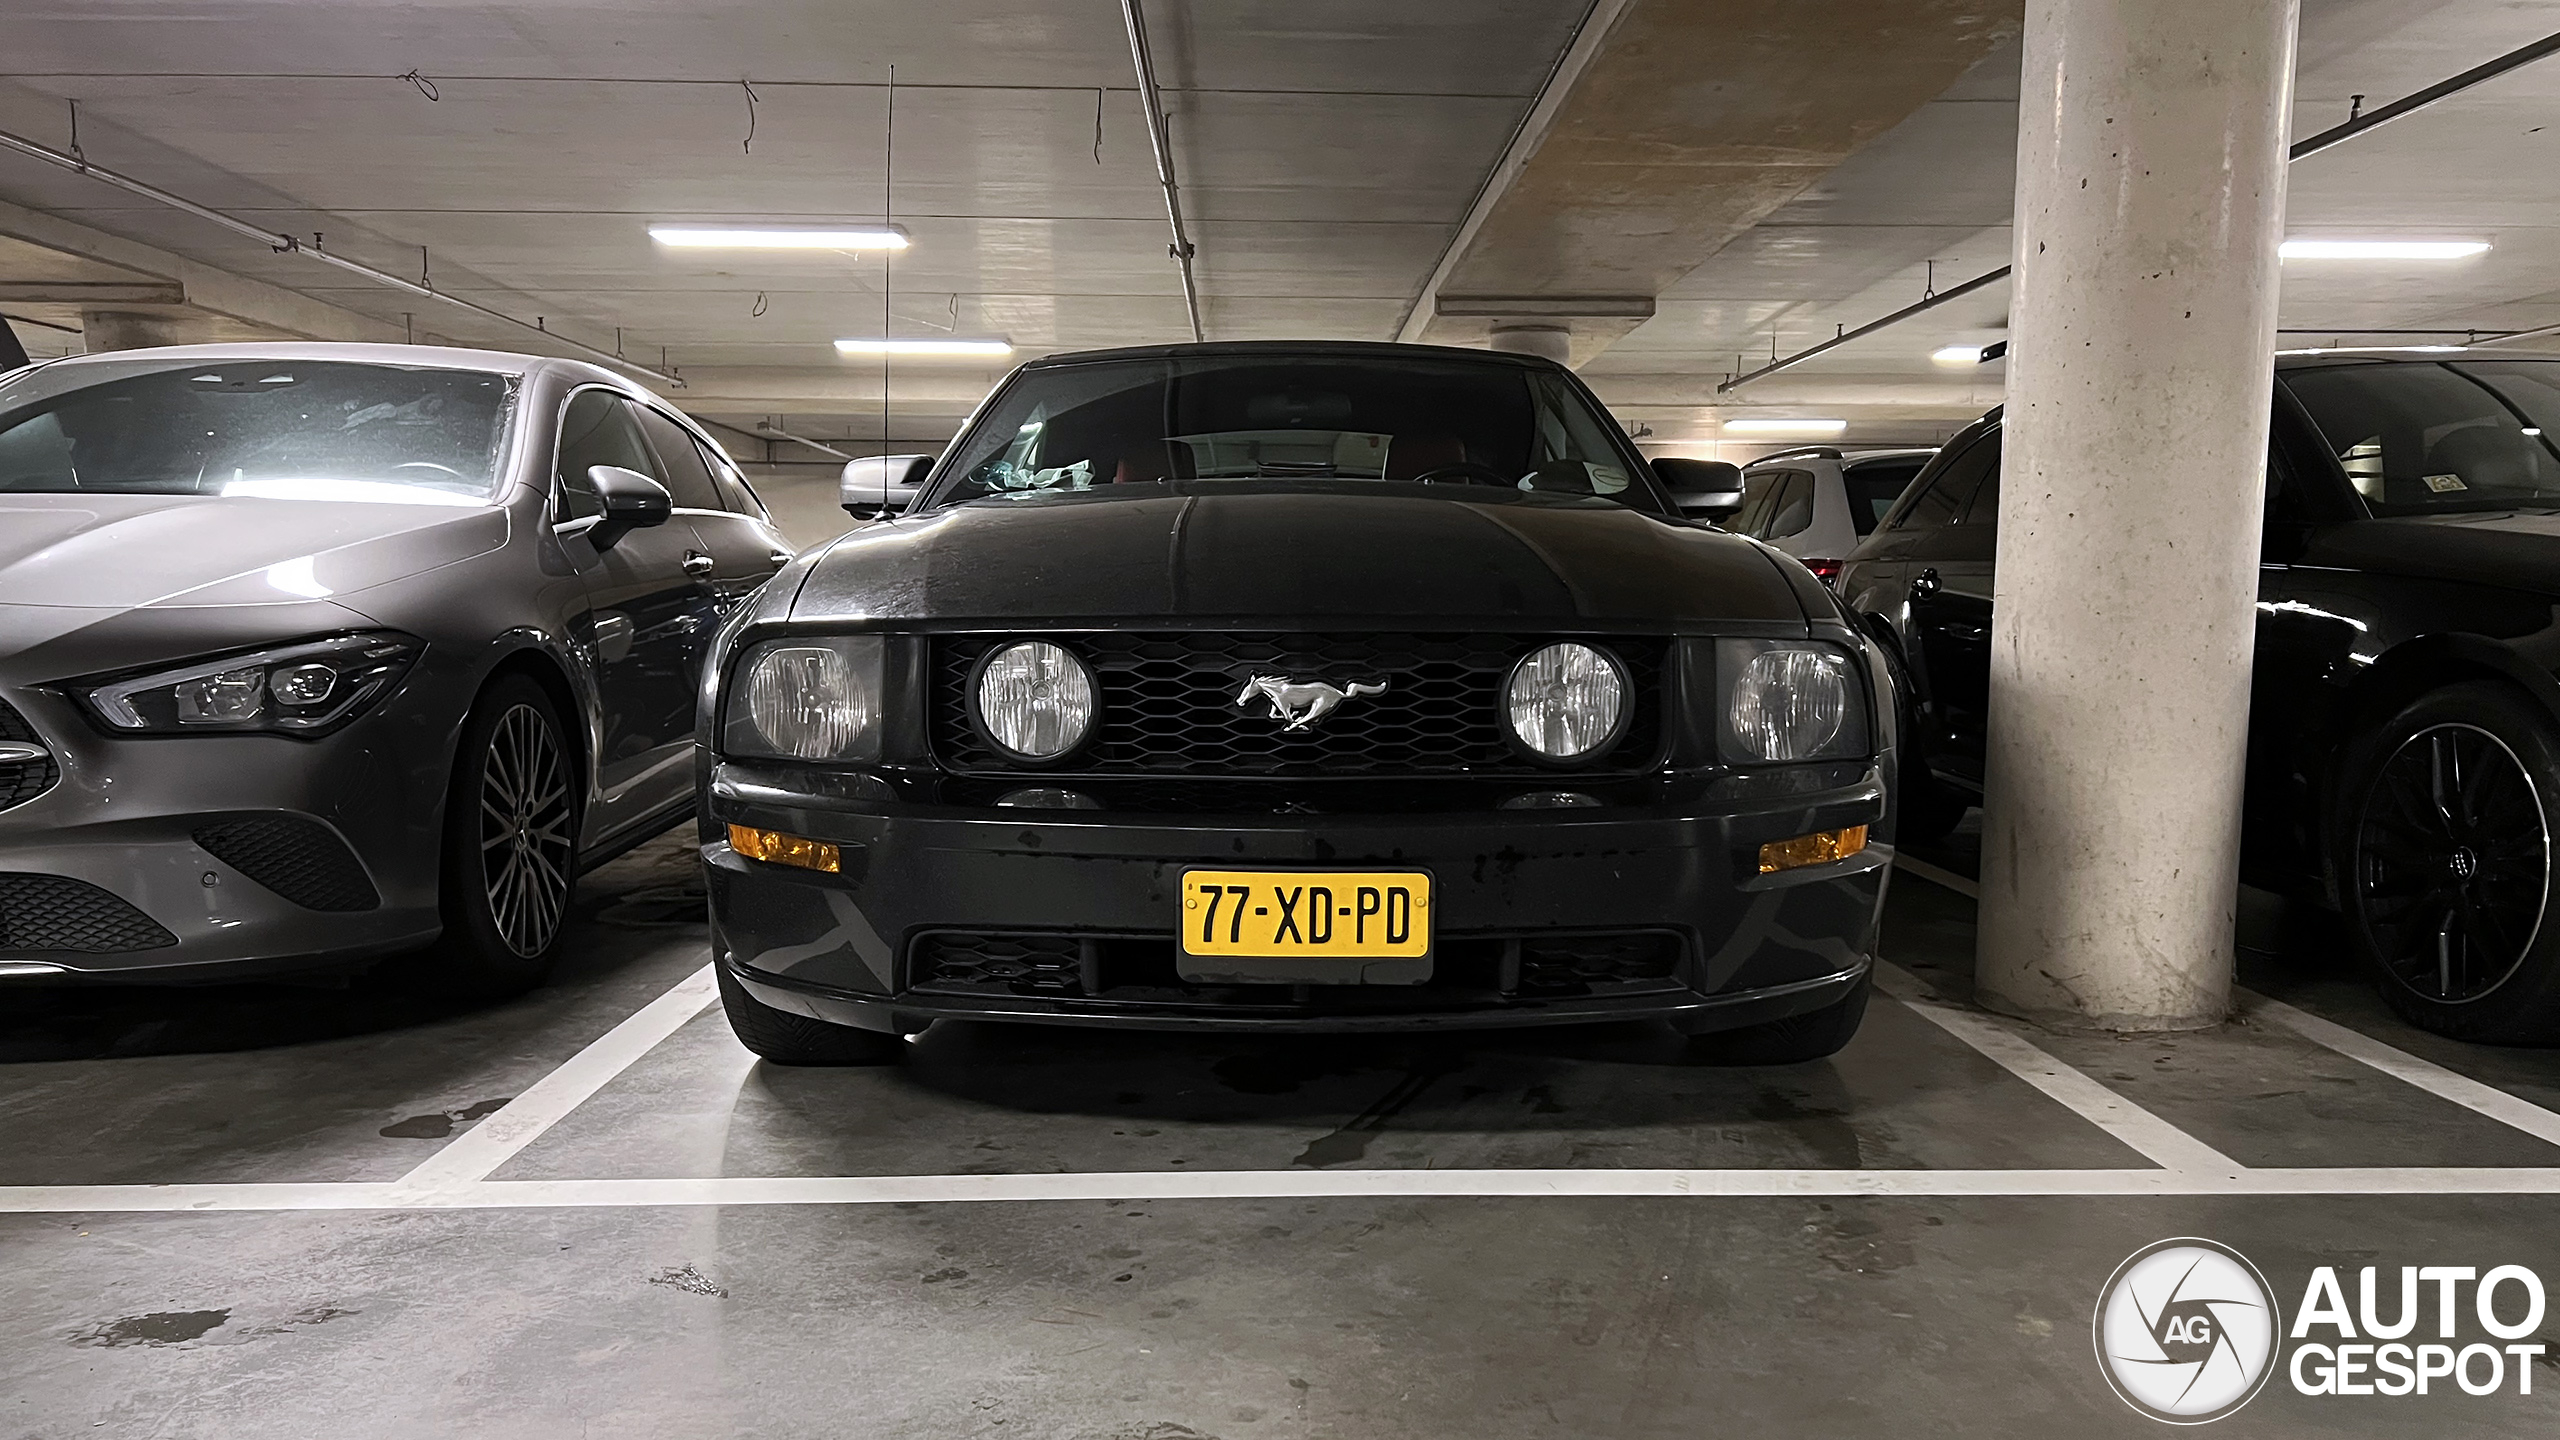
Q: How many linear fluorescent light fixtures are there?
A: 5